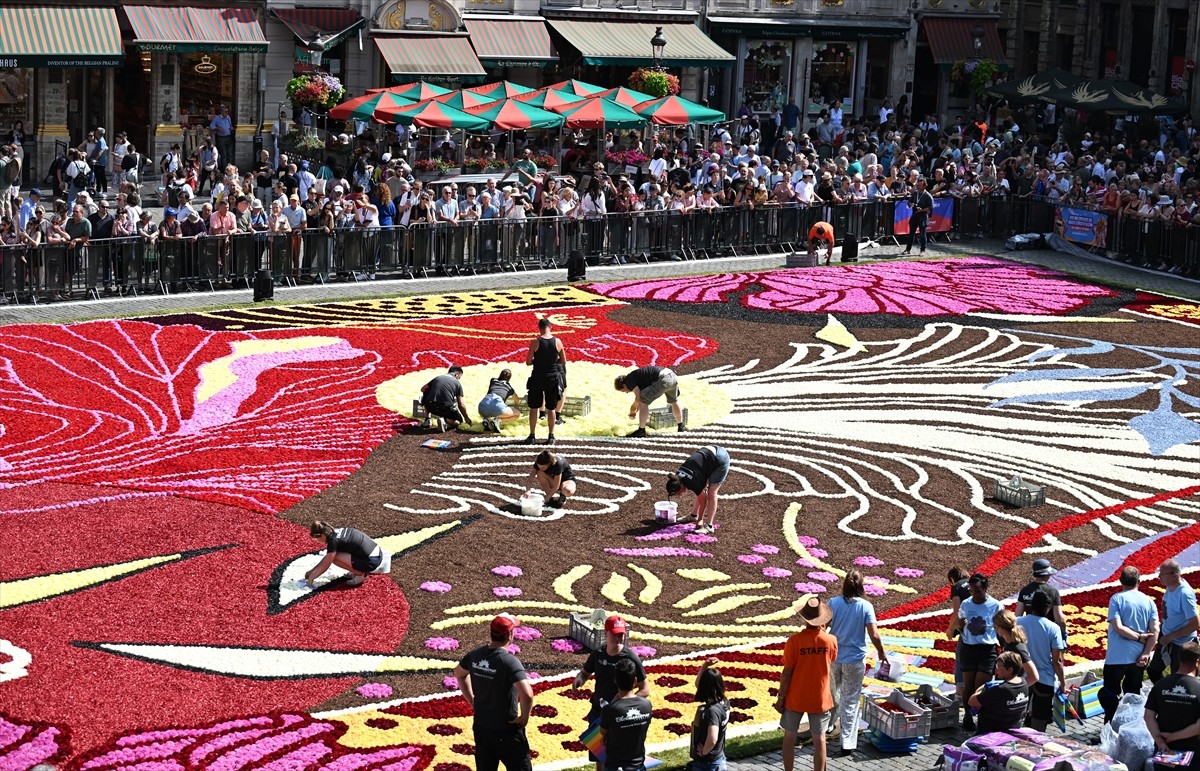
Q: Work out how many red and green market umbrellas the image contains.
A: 11